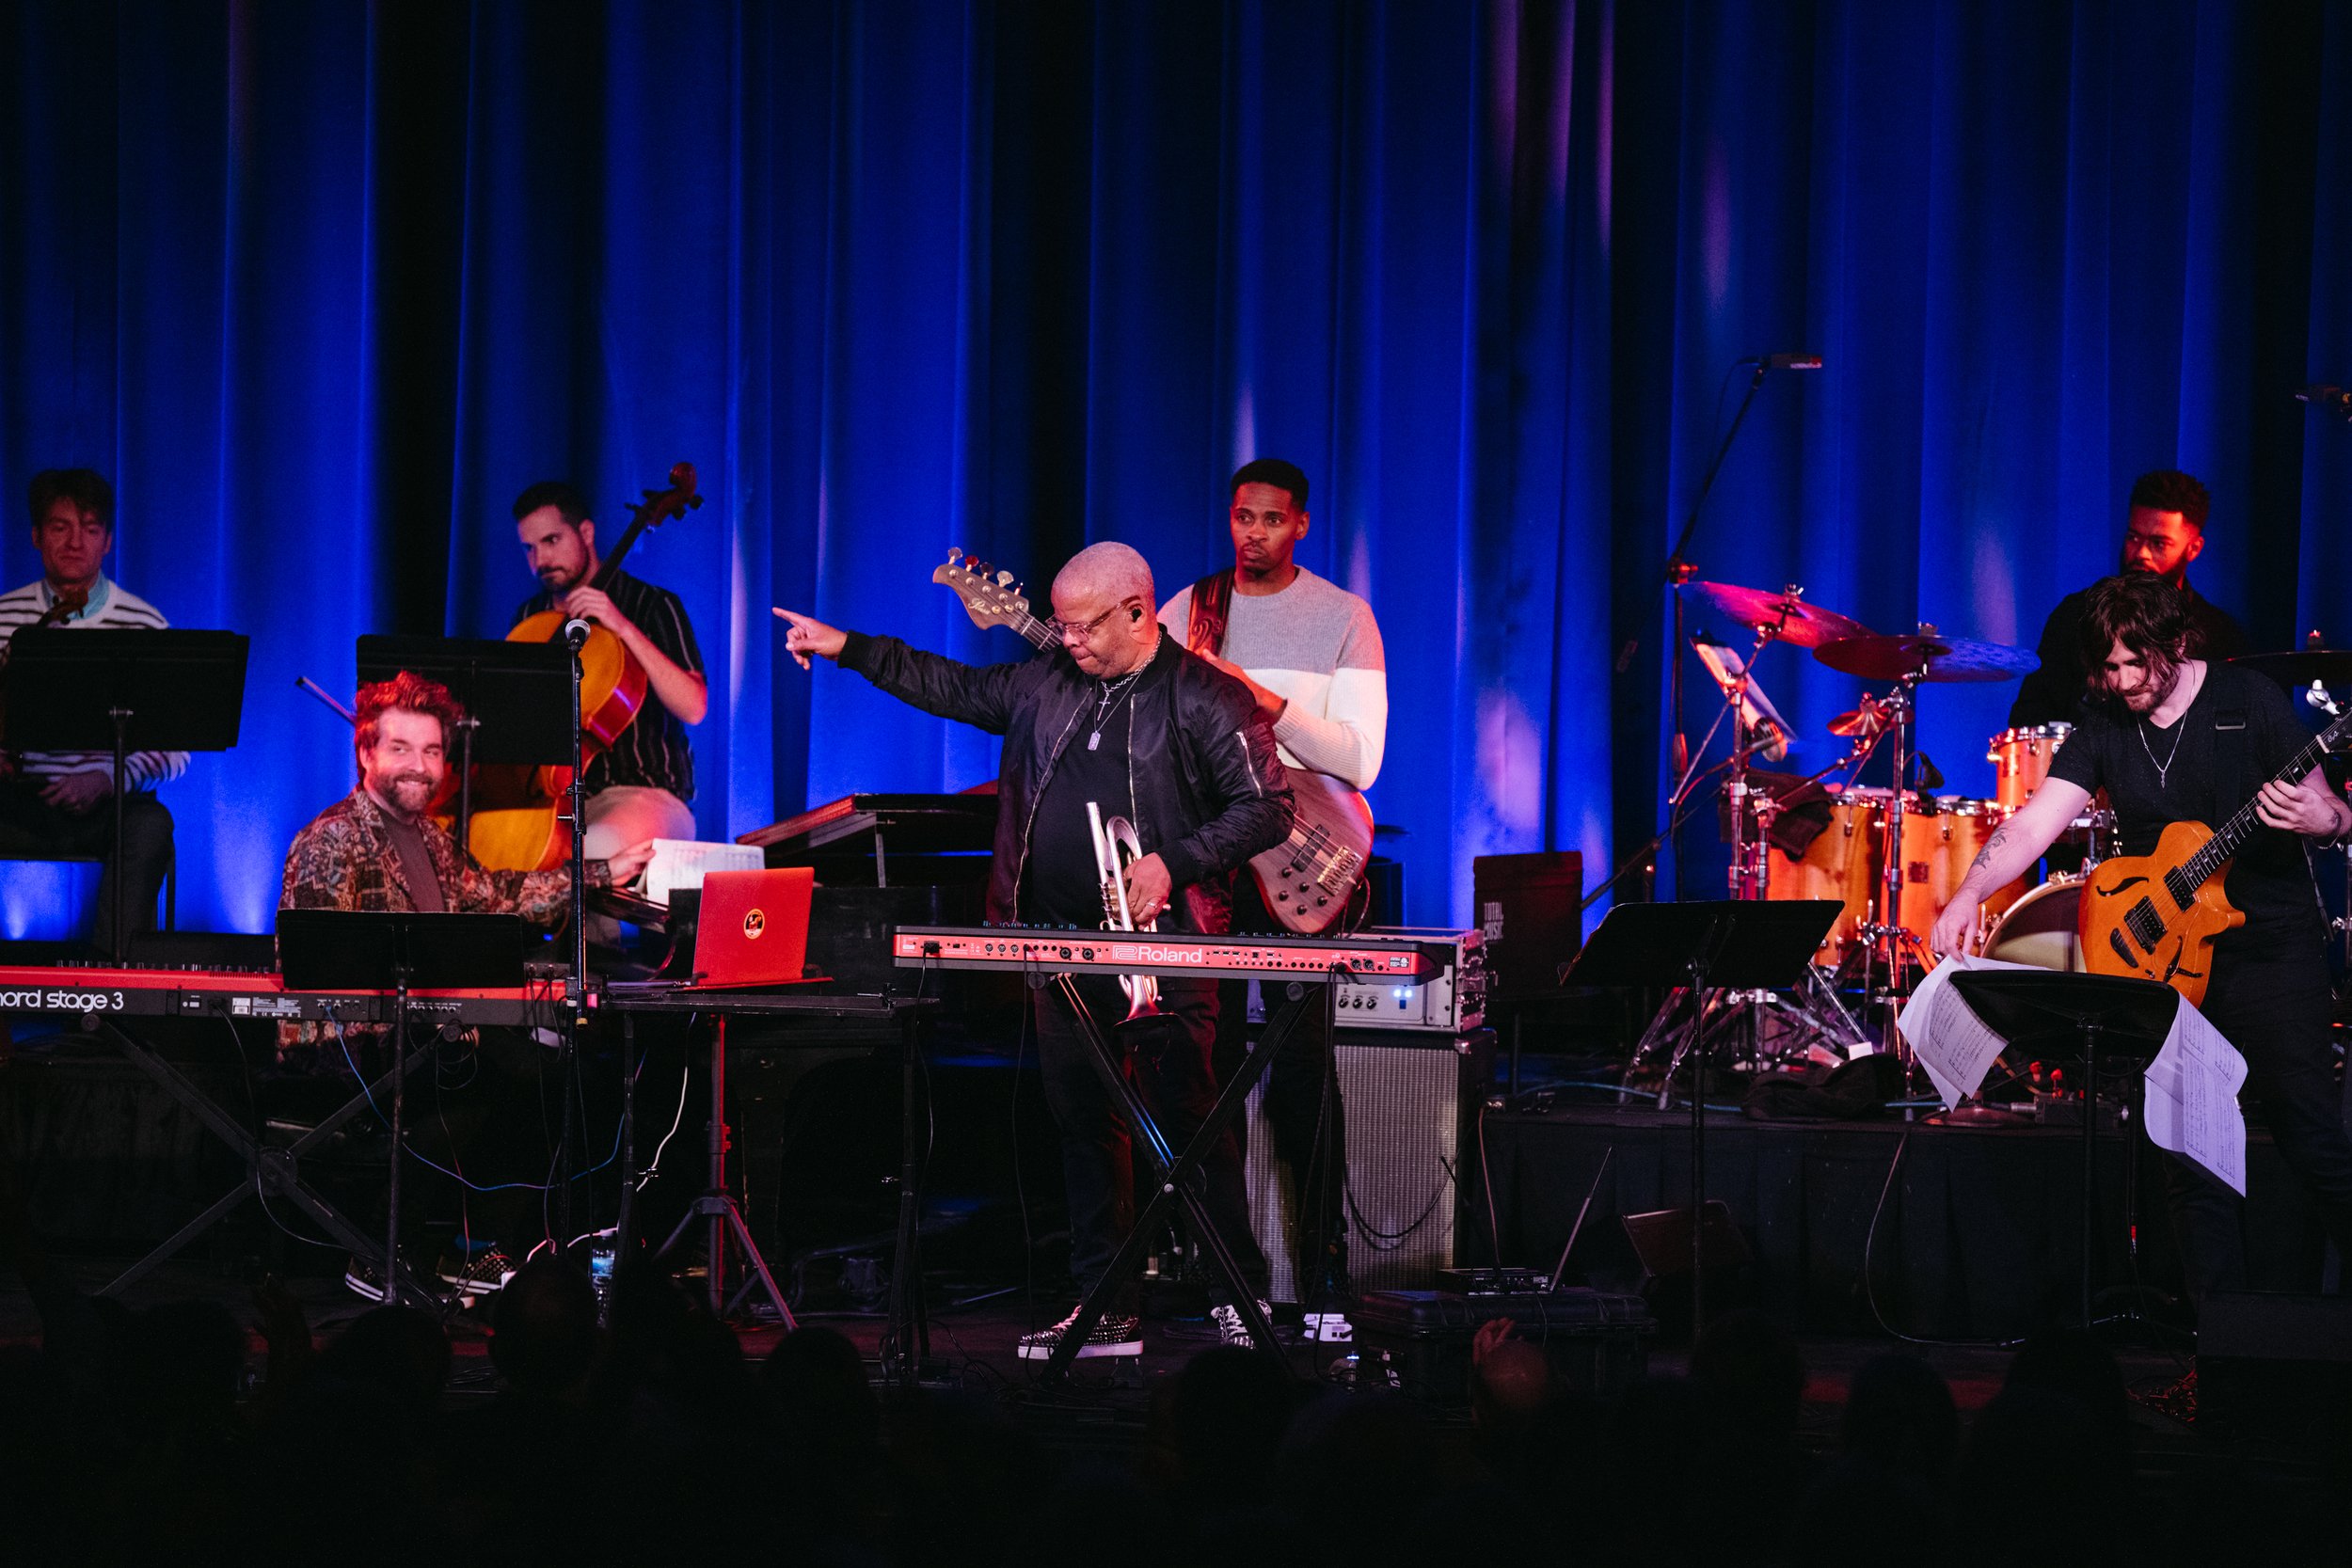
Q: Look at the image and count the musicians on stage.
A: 7